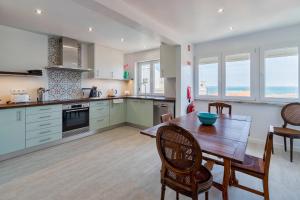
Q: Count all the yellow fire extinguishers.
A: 0